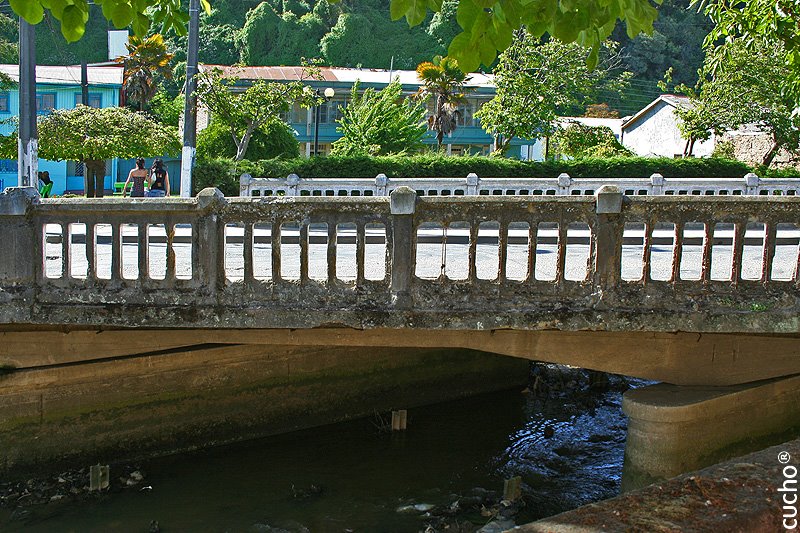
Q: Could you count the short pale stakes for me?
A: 3